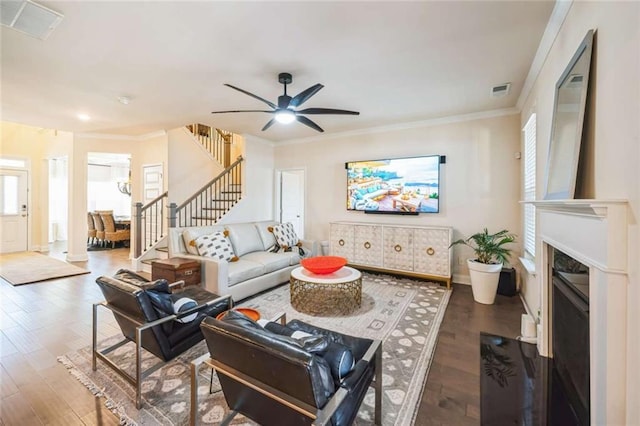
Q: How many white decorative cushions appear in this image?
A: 2